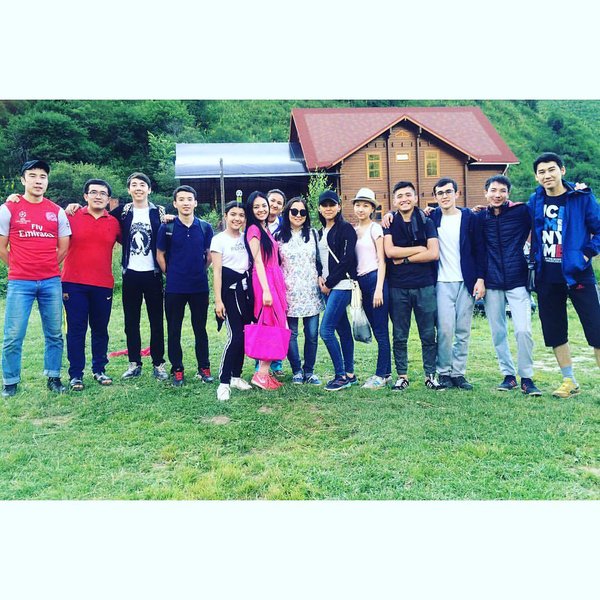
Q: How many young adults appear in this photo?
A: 14